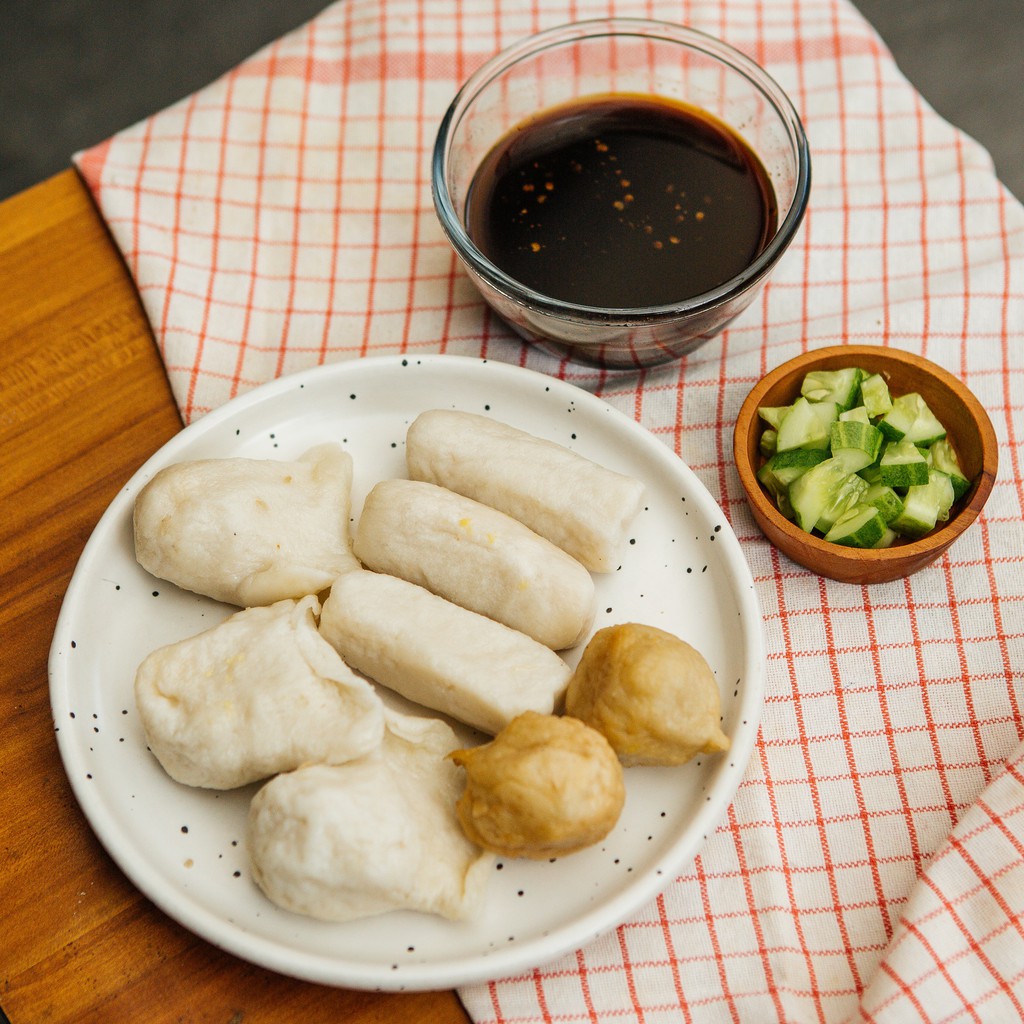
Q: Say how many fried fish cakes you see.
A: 2